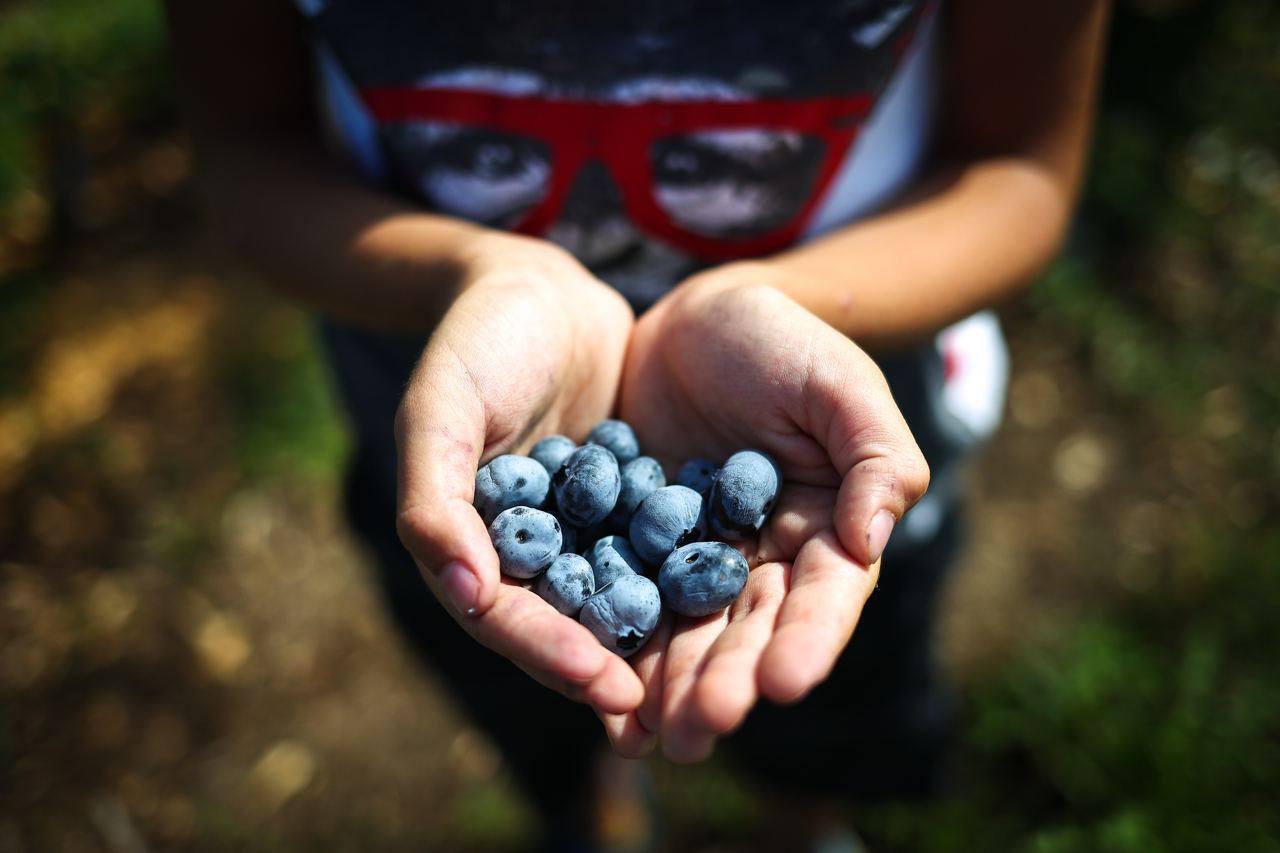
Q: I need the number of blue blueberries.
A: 13